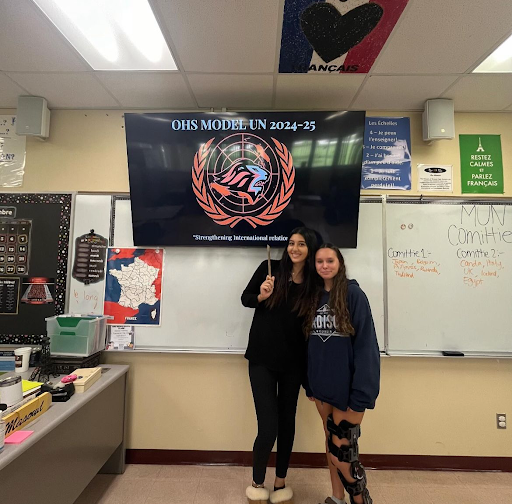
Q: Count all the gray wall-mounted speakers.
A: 2